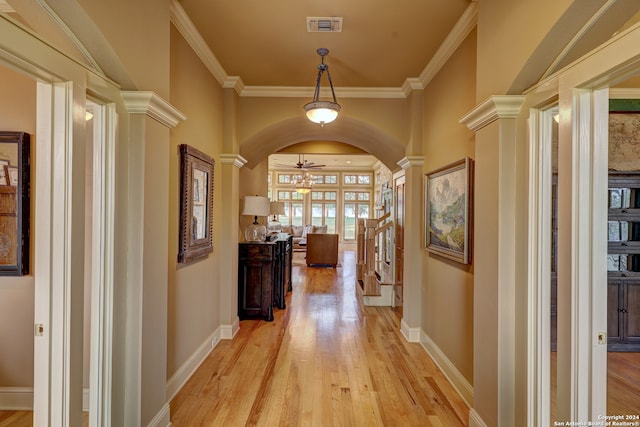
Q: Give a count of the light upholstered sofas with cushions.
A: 1